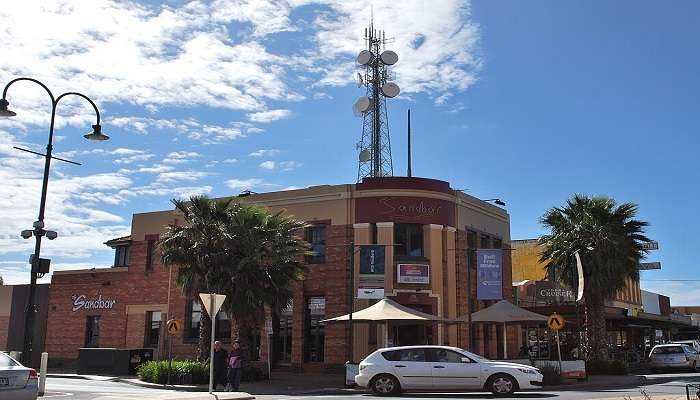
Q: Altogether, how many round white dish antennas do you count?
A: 5